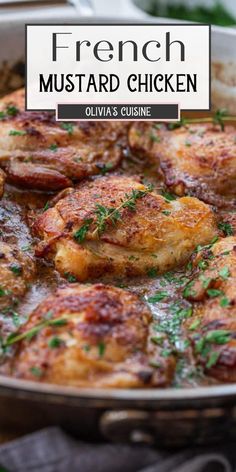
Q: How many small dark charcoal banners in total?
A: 1